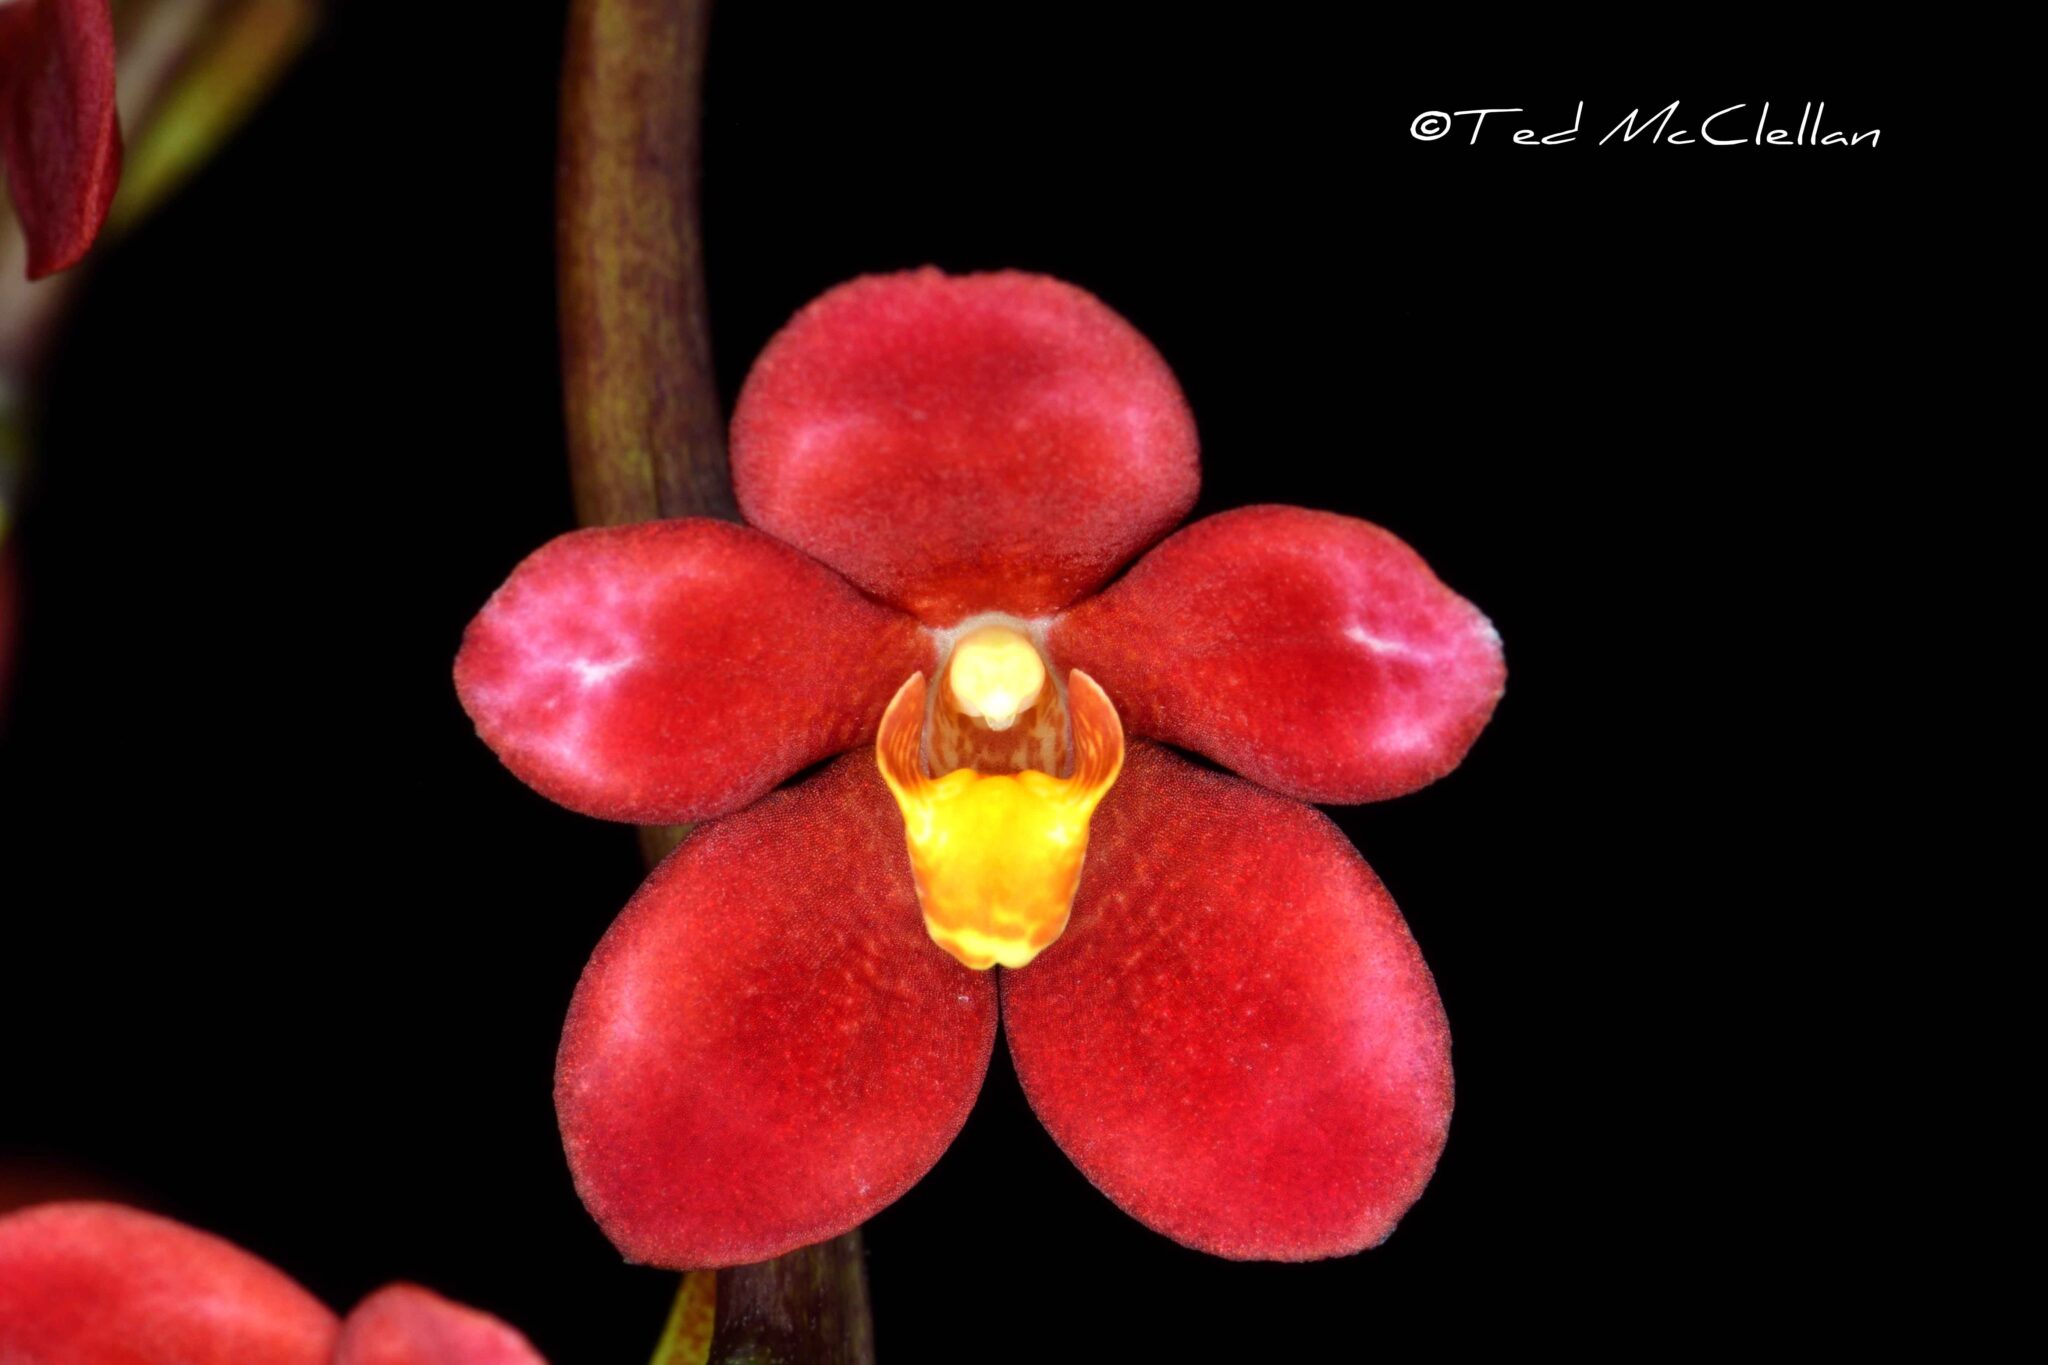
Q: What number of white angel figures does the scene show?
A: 0